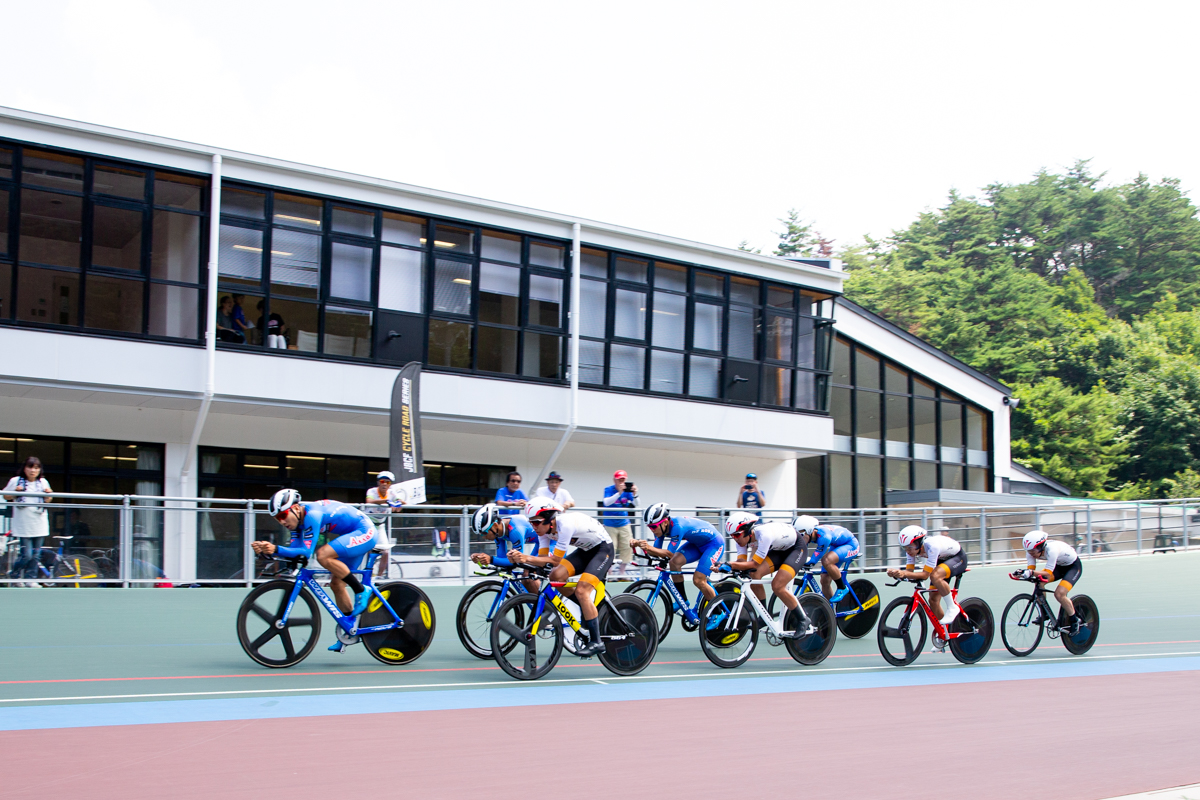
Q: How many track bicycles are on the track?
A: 8